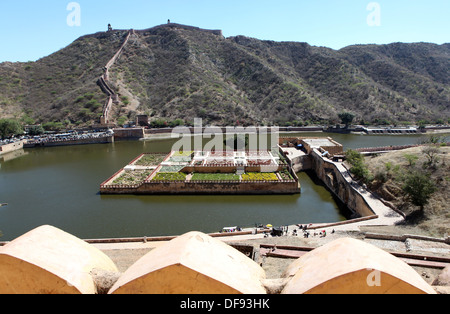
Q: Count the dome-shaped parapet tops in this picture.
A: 3